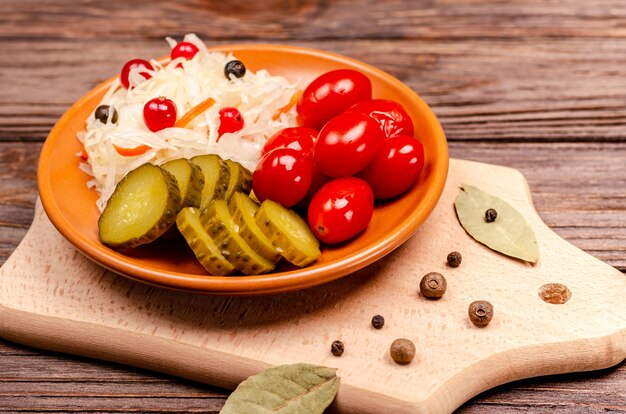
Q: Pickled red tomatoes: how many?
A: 7